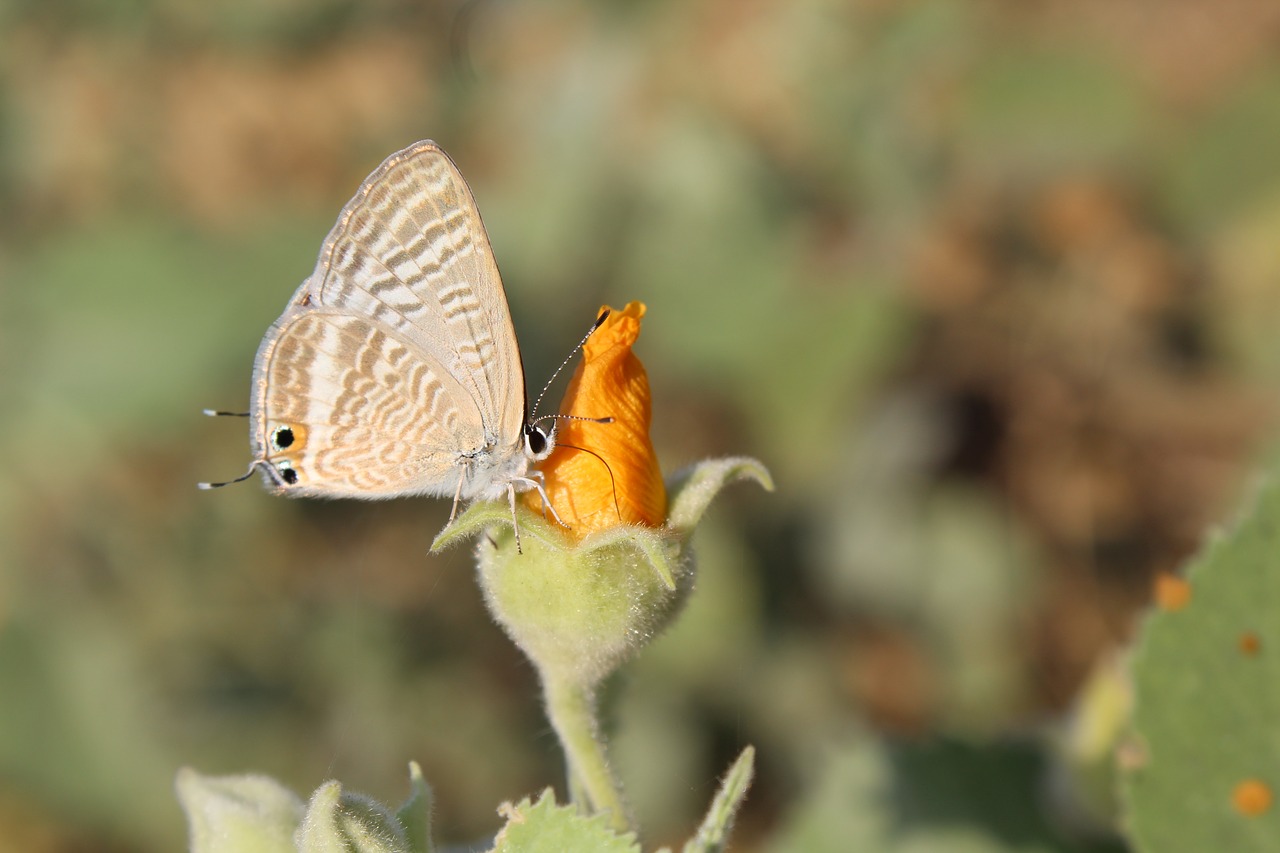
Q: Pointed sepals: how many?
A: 3